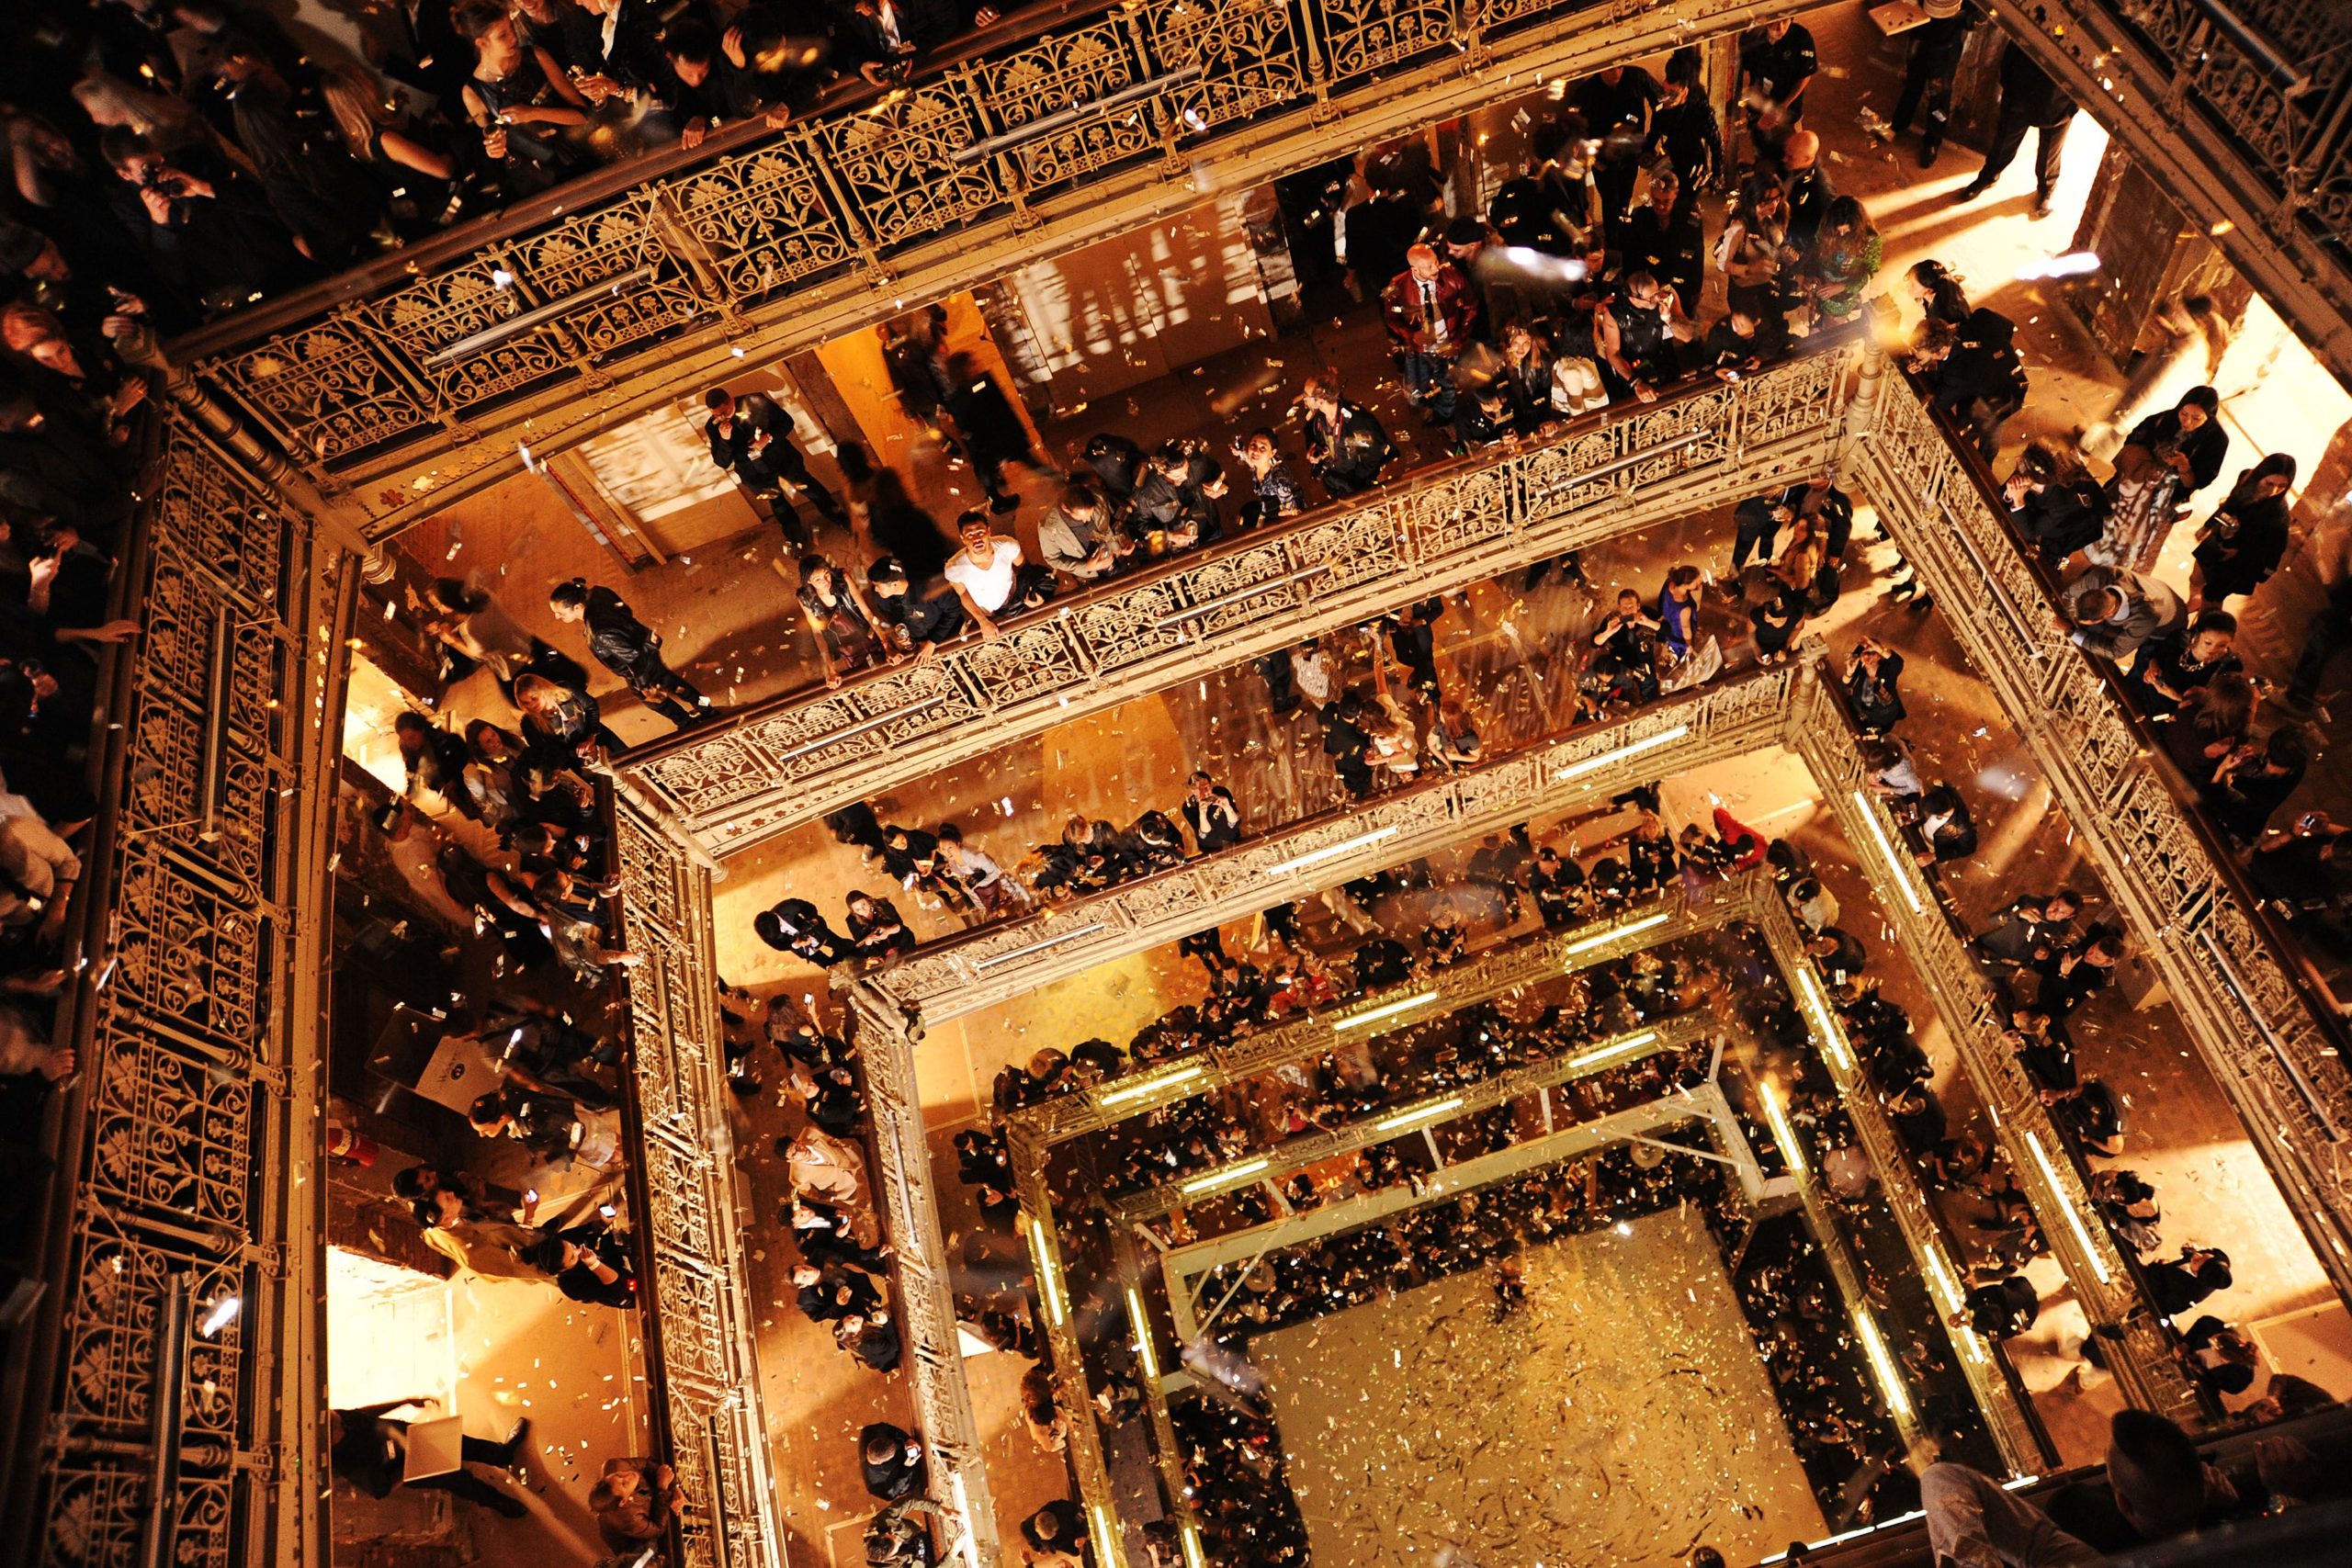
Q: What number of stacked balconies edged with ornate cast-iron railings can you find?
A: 5